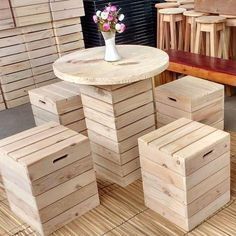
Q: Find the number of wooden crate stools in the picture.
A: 4